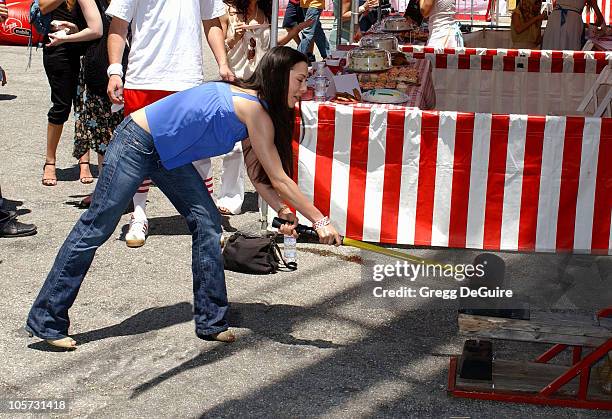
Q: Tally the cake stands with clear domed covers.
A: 3